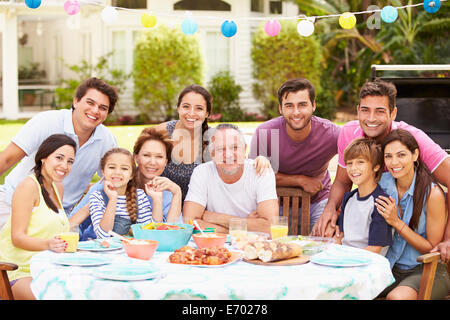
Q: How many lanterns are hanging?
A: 11